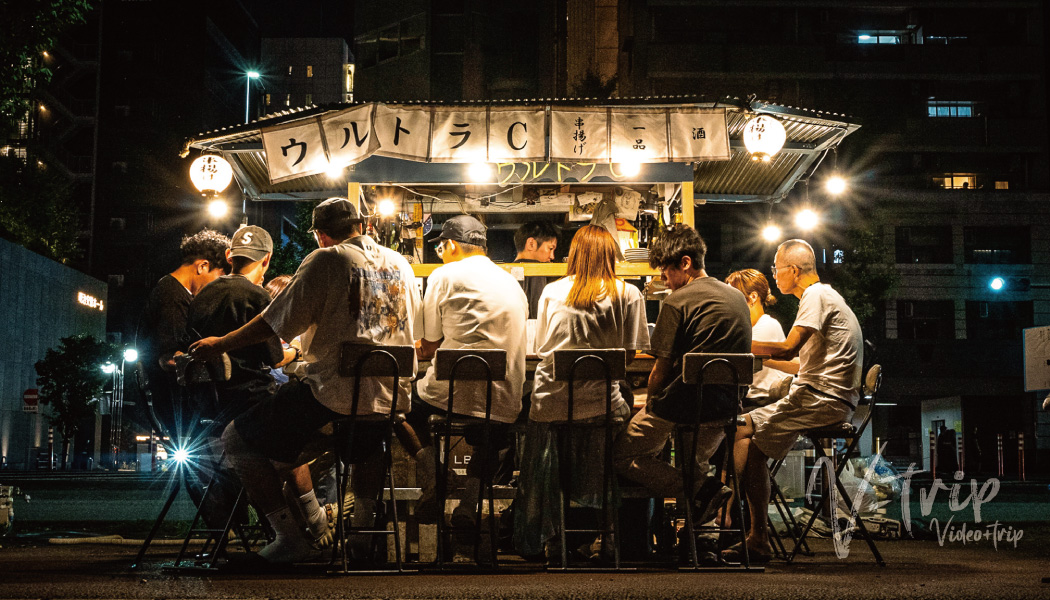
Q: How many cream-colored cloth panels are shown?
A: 8